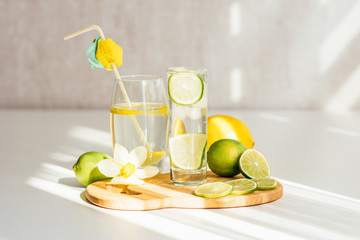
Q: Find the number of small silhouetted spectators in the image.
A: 0